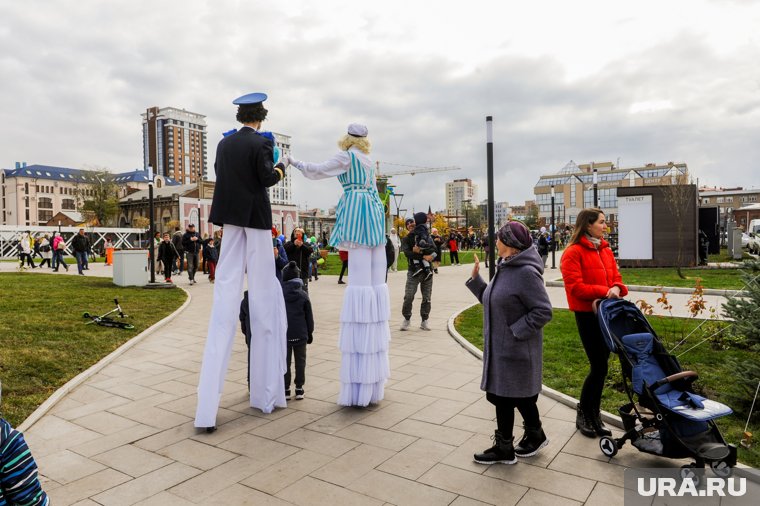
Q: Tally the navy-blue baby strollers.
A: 1